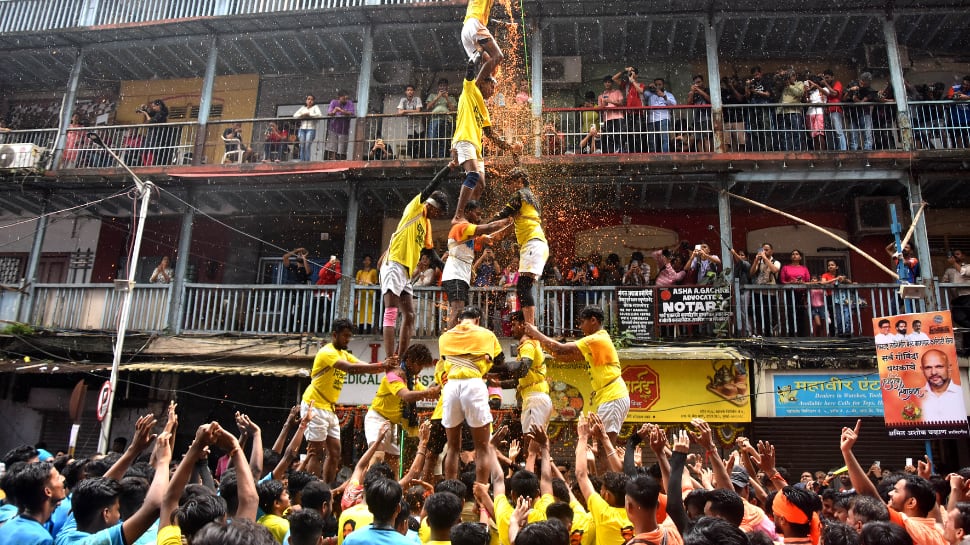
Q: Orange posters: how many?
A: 1